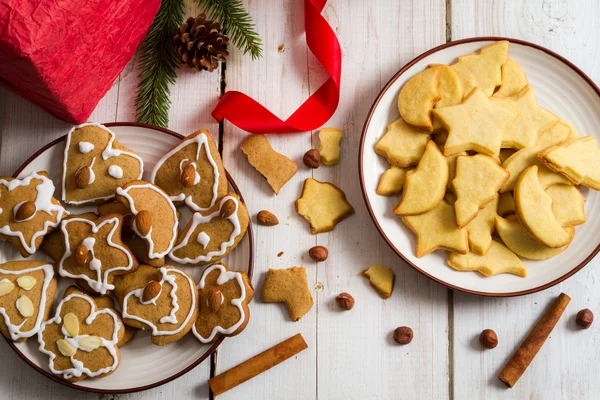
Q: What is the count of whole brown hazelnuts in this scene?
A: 6